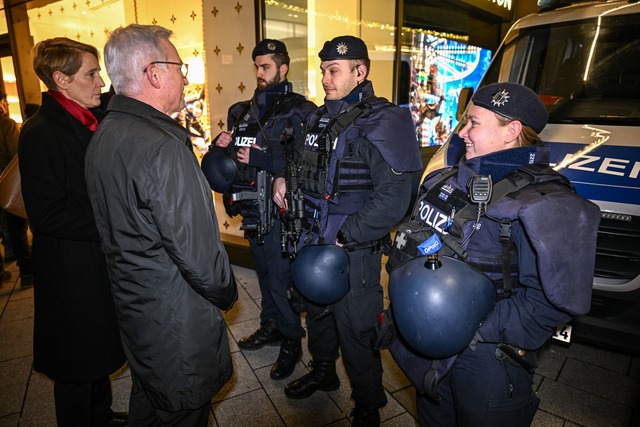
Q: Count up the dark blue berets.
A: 3